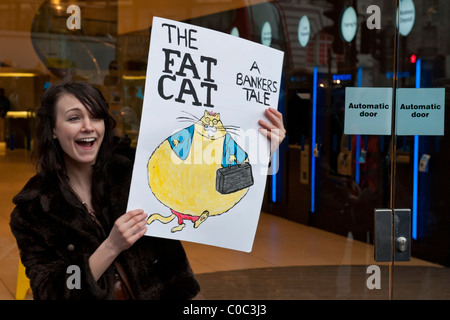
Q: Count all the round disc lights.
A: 5